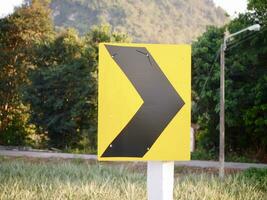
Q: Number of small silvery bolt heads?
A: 4